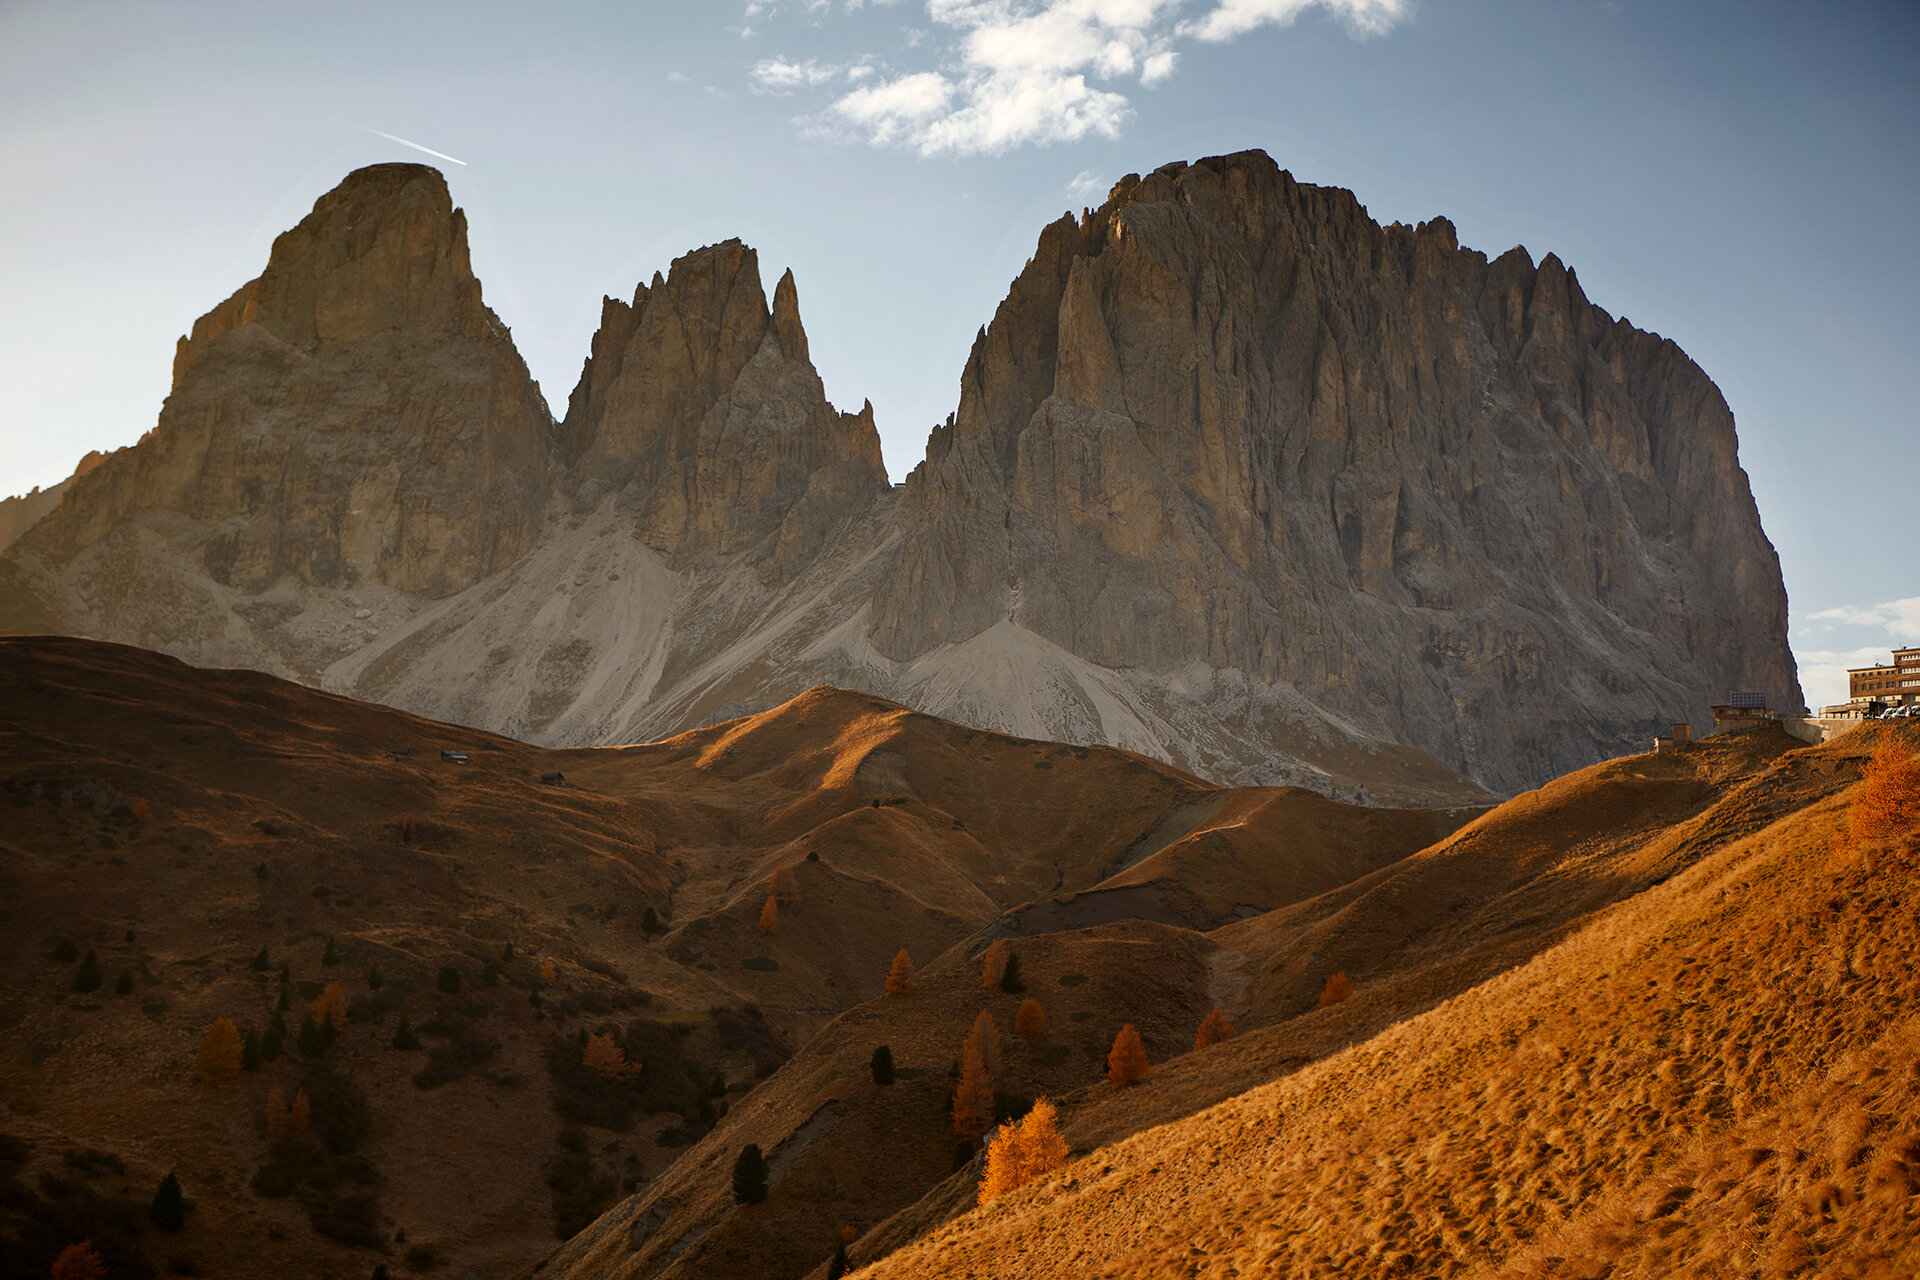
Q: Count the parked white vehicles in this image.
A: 3